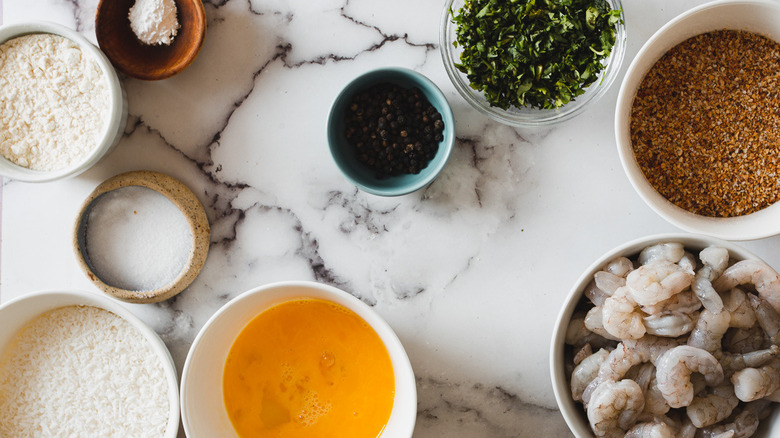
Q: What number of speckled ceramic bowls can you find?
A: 1